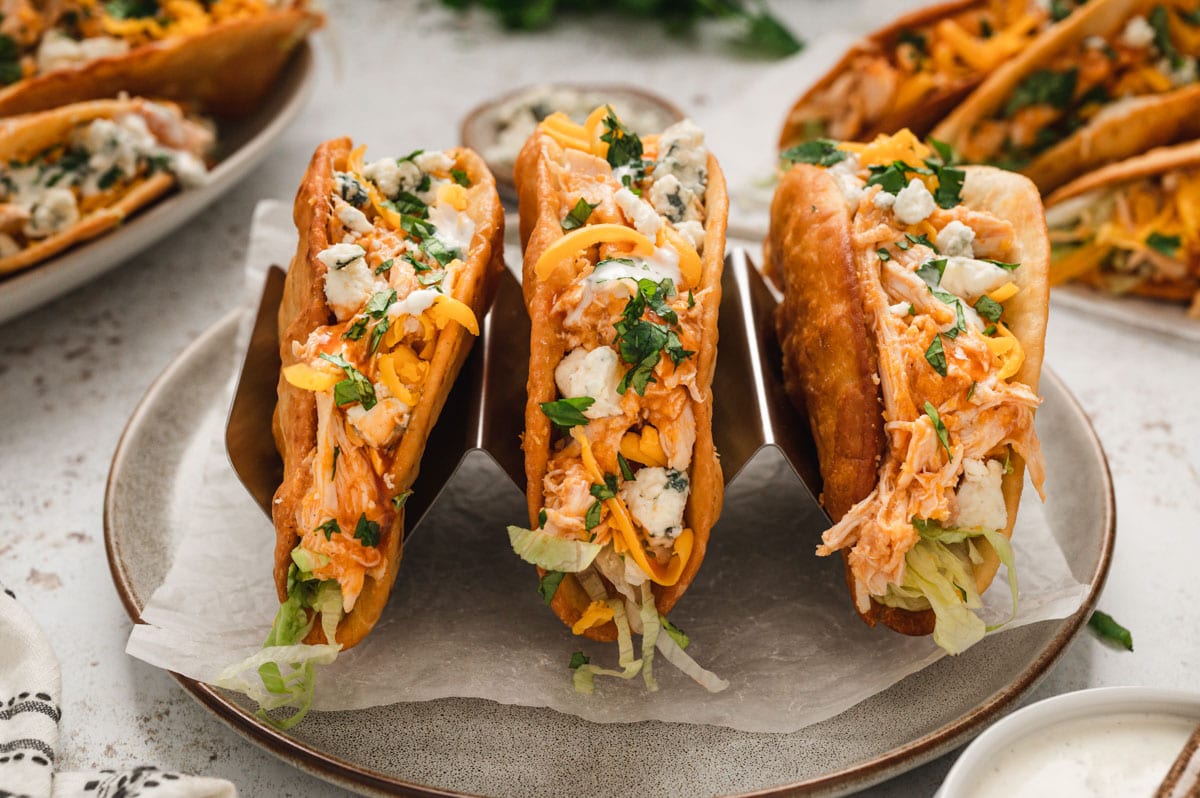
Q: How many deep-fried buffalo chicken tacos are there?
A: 8